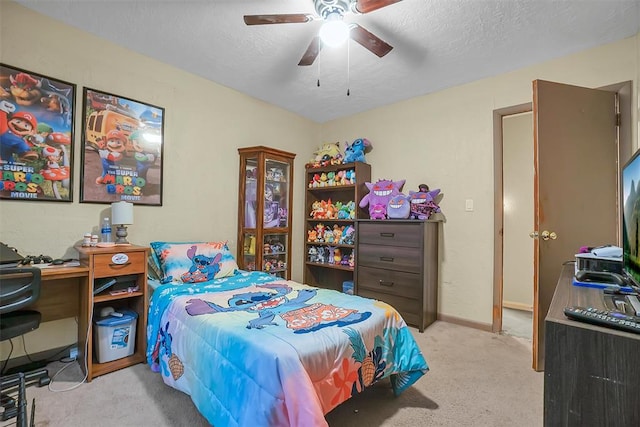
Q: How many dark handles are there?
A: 4